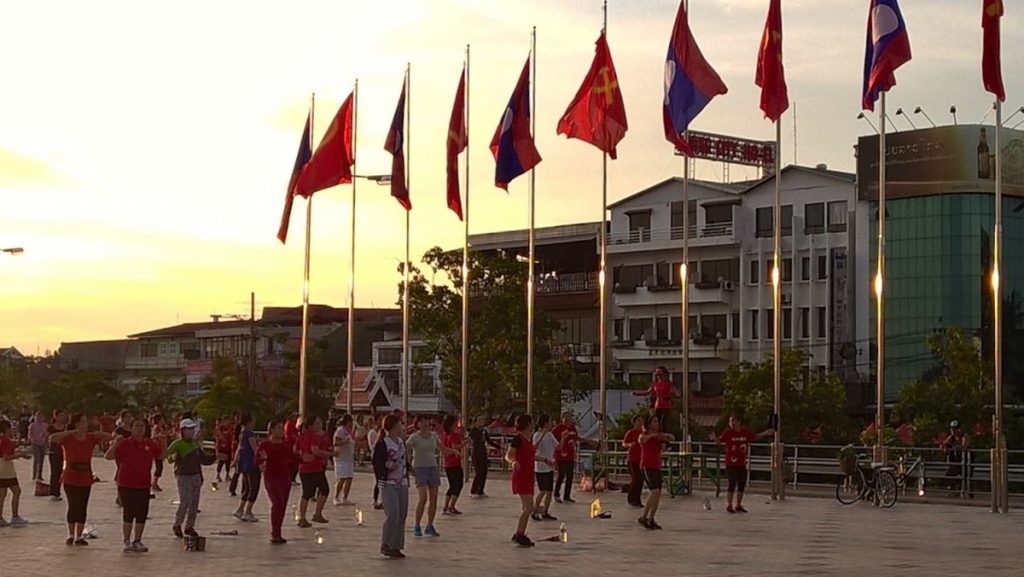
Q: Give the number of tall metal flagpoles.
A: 10